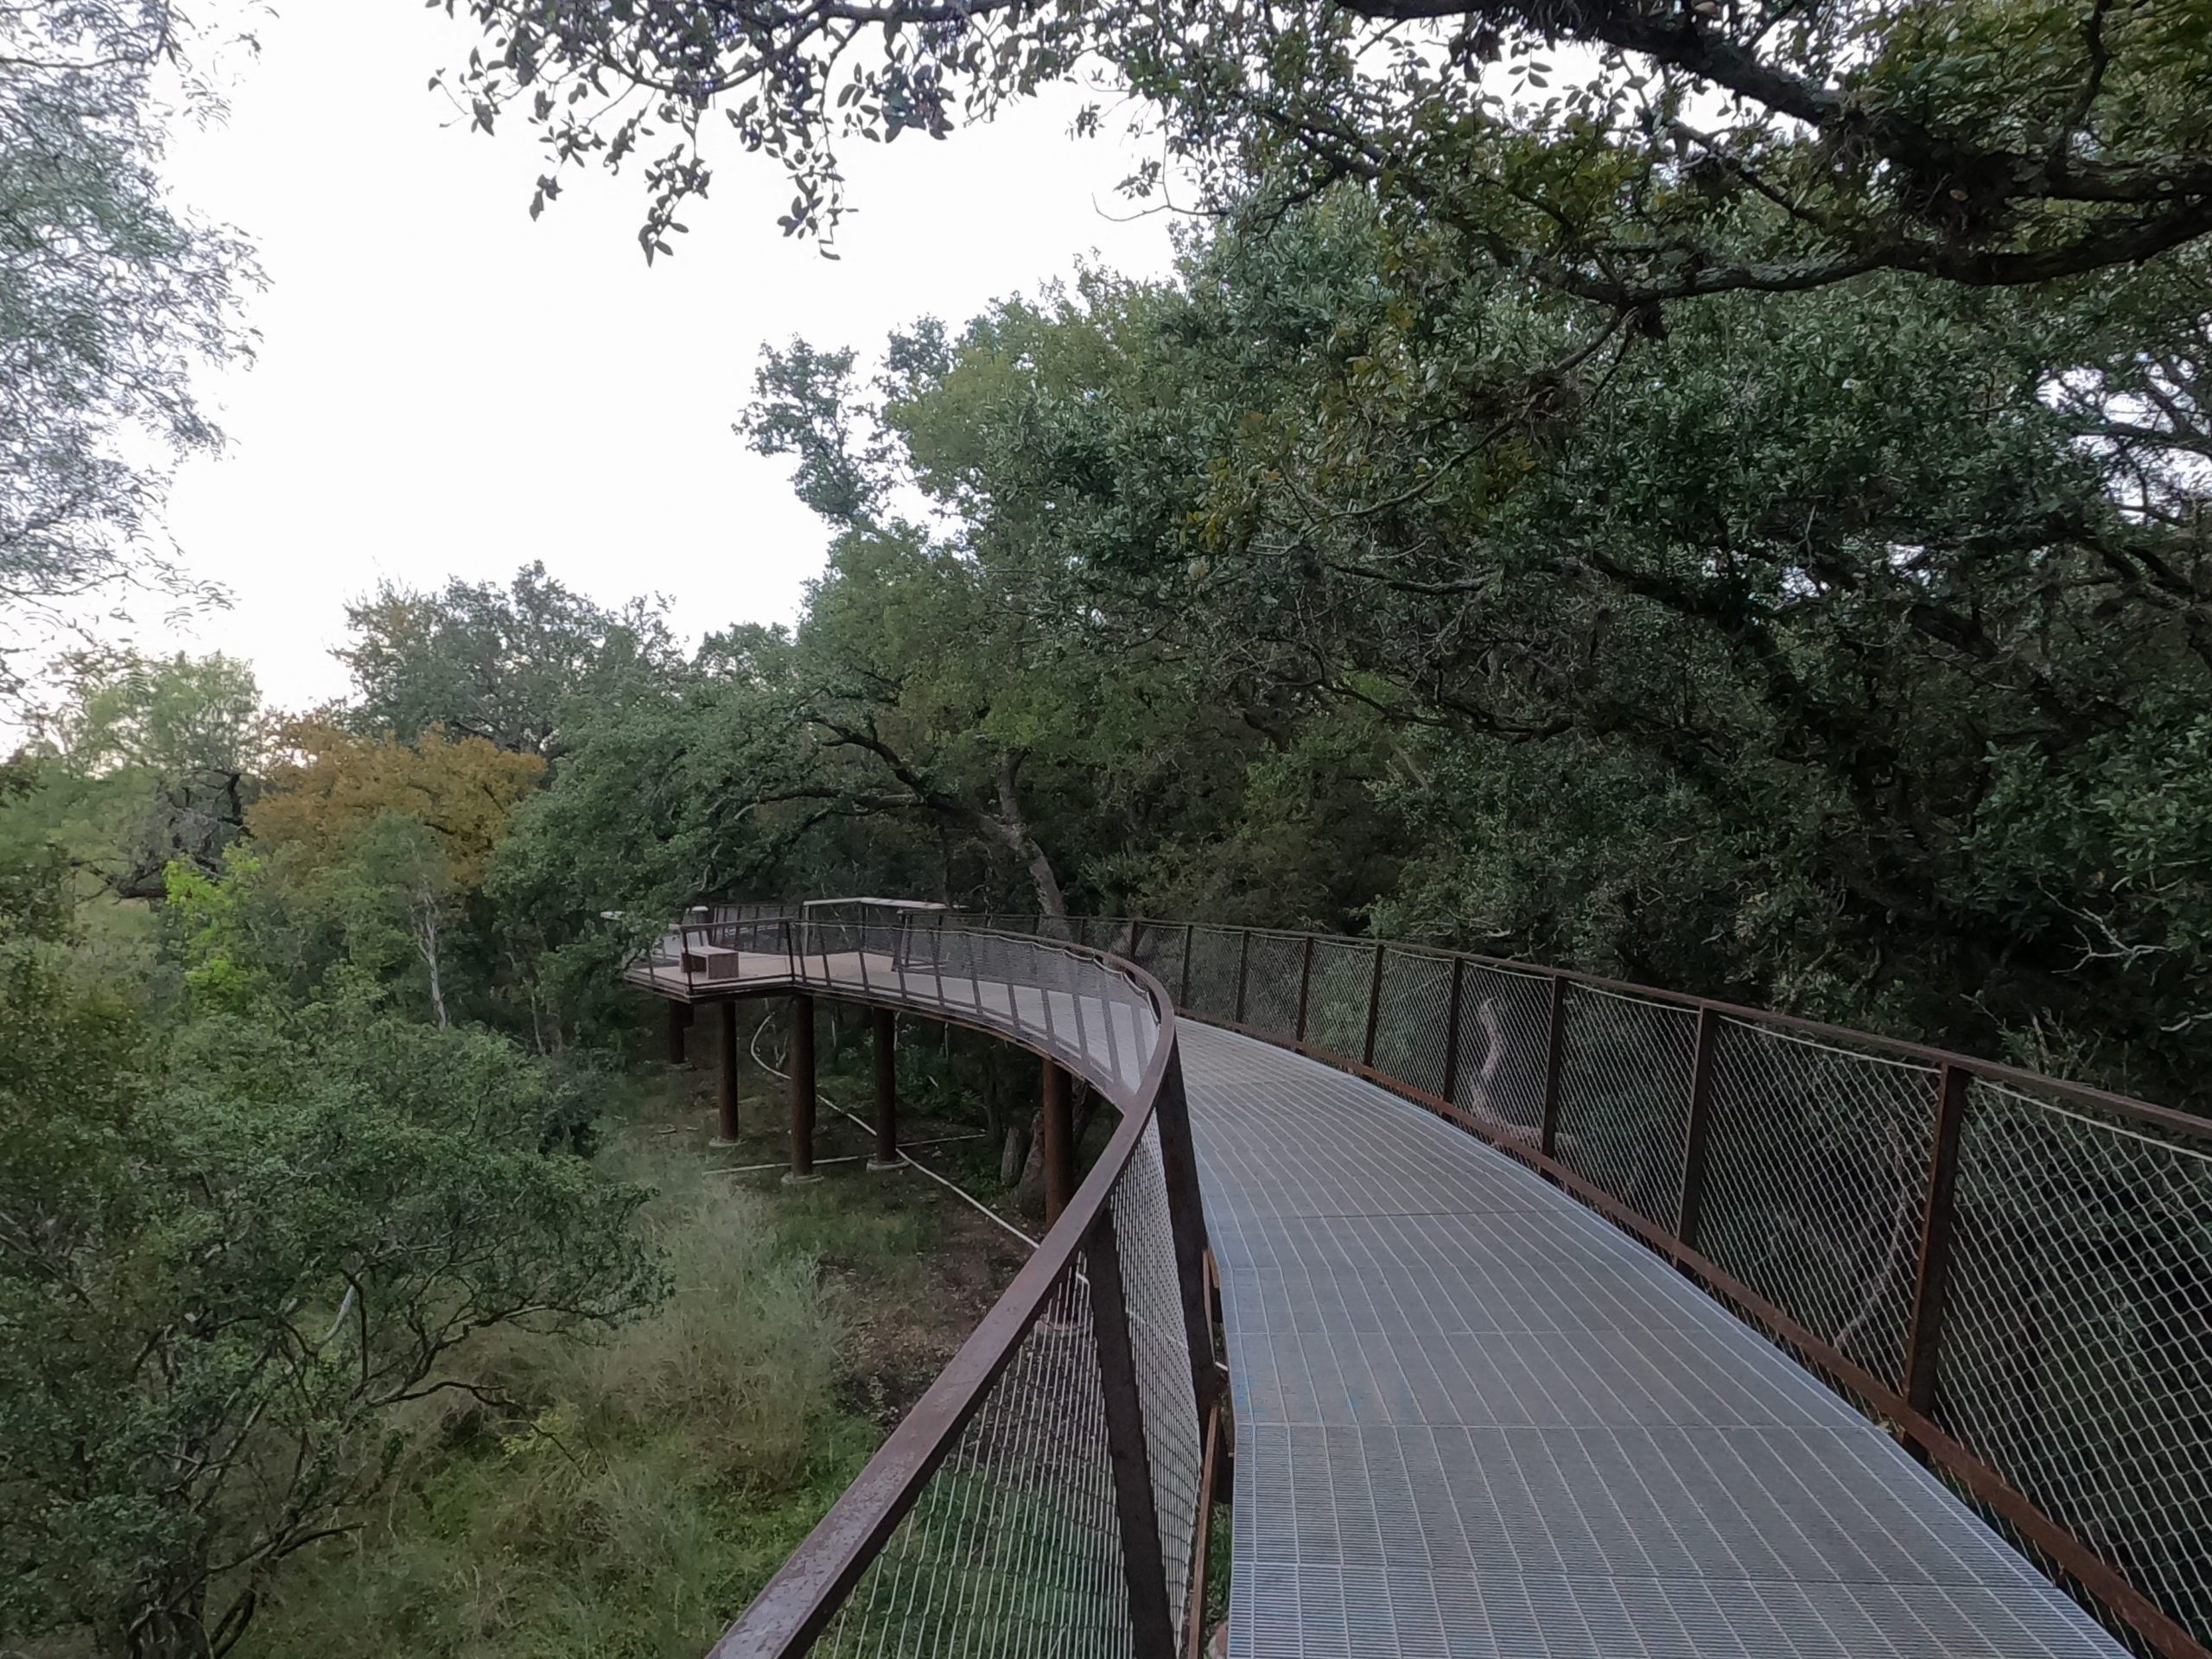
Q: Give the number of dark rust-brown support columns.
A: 5